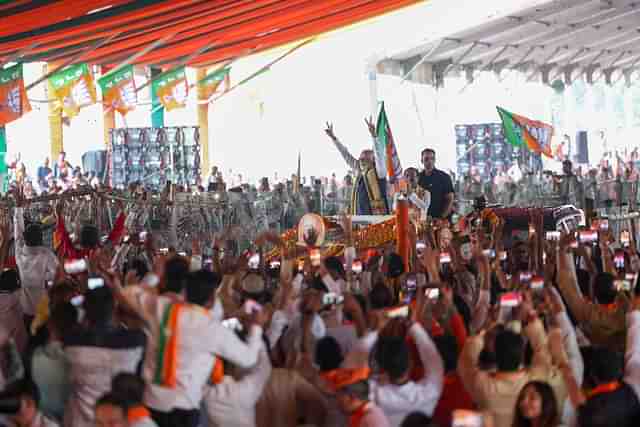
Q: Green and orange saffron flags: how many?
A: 7